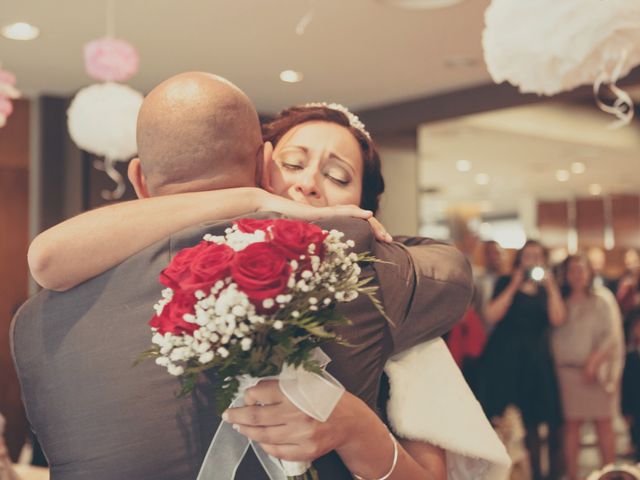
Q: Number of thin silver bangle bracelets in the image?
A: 1